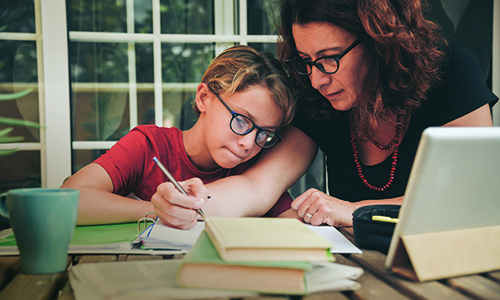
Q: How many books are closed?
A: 2